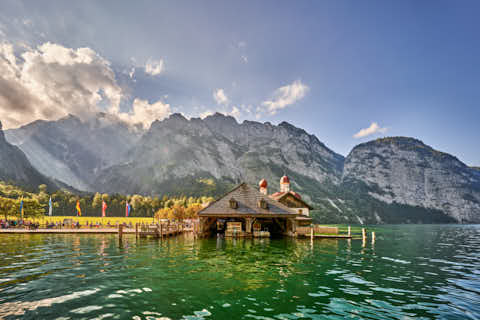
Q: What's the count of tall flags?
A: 5